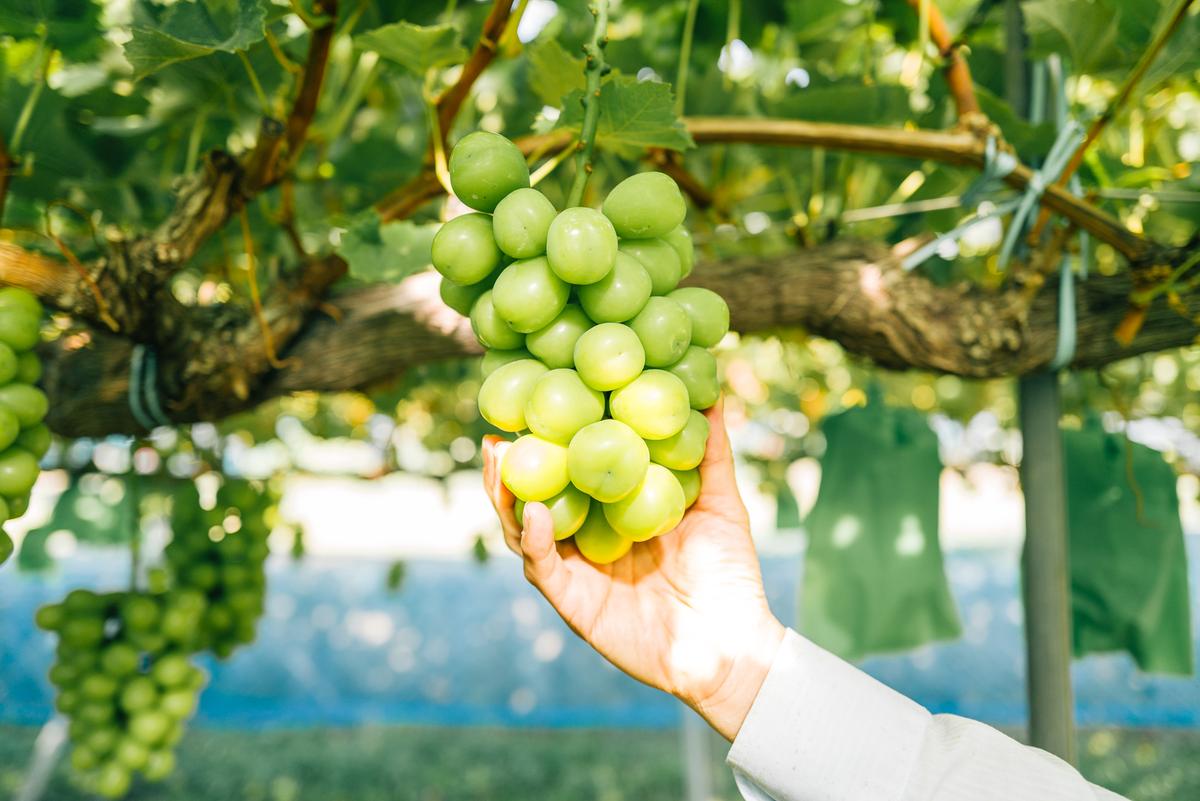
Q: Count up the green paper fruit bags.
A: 2